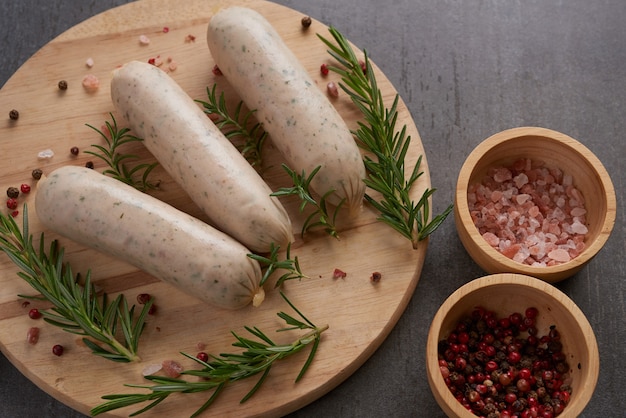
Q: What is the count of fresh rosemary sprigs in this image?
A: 7